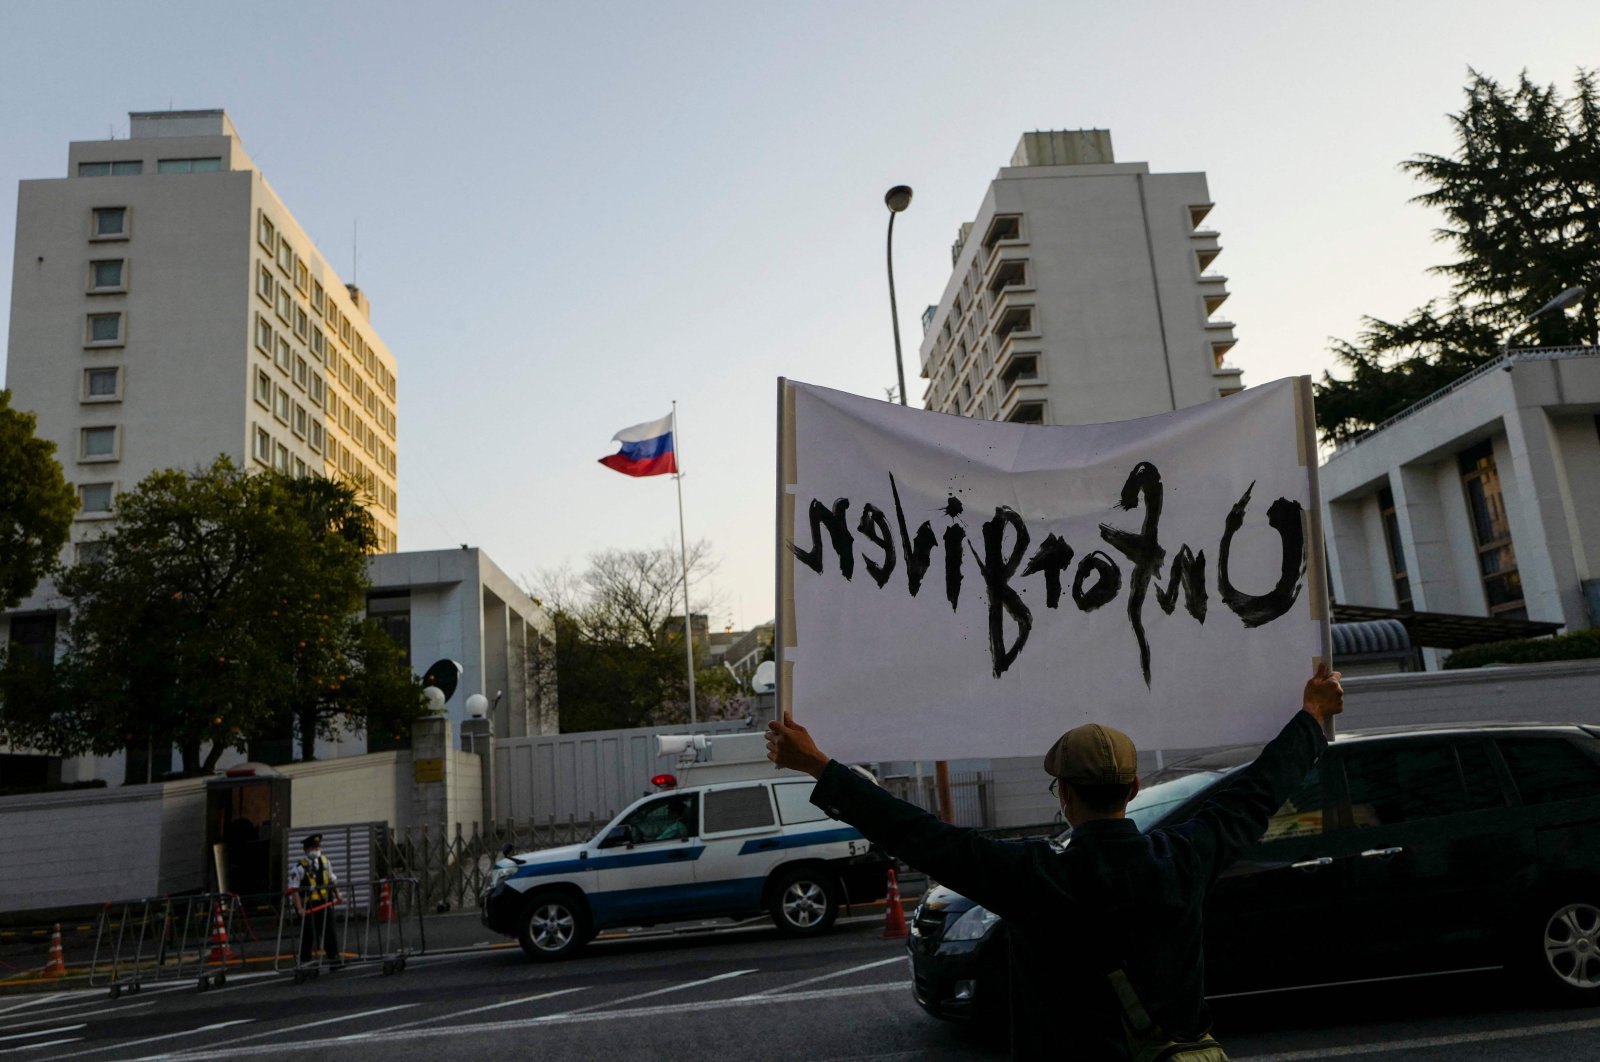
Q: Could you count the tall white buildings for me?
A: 2